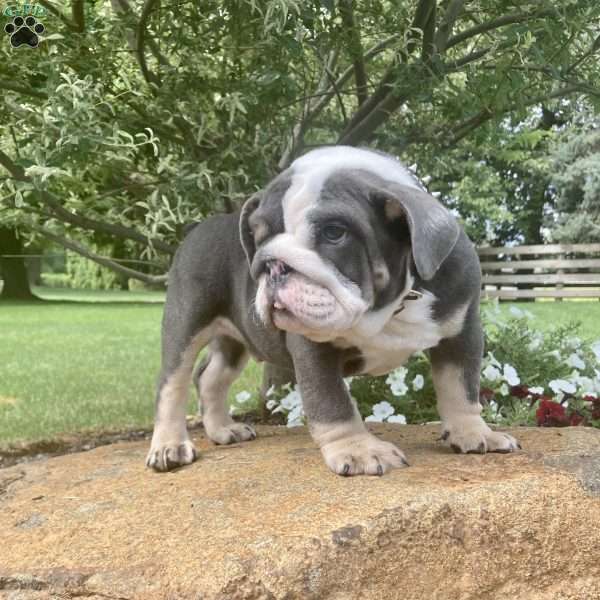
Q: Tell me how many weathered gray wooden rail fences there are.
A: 1